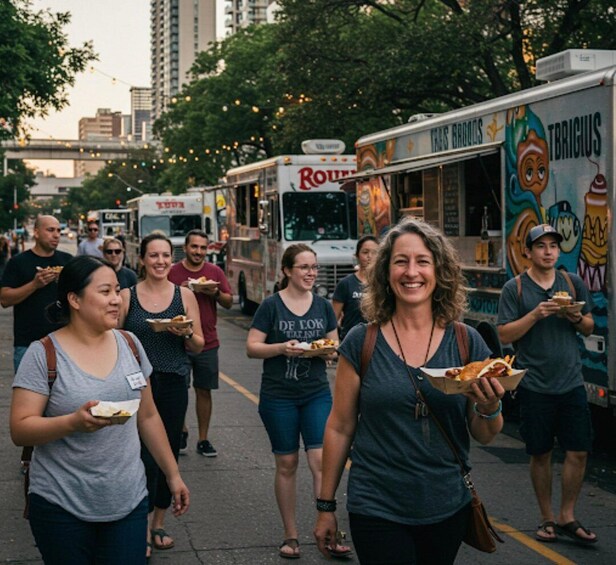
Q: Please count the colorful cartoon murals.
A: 1